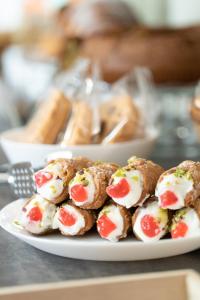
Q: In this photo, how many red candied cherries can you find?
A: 9